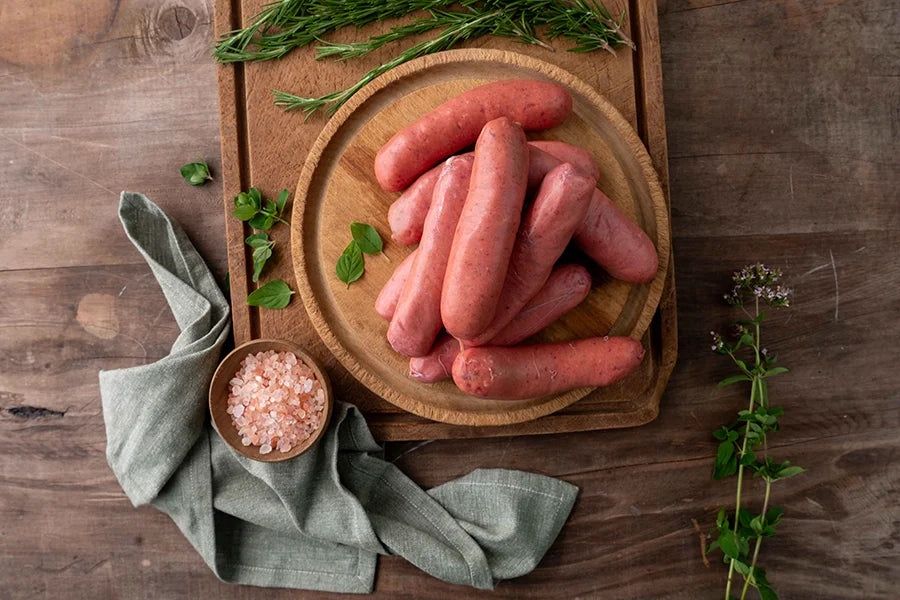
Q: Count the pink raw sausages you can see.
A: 9